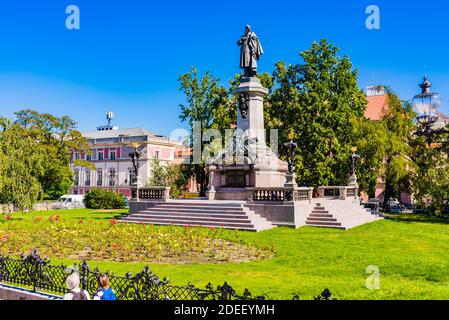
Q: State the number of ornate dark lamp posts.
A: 4